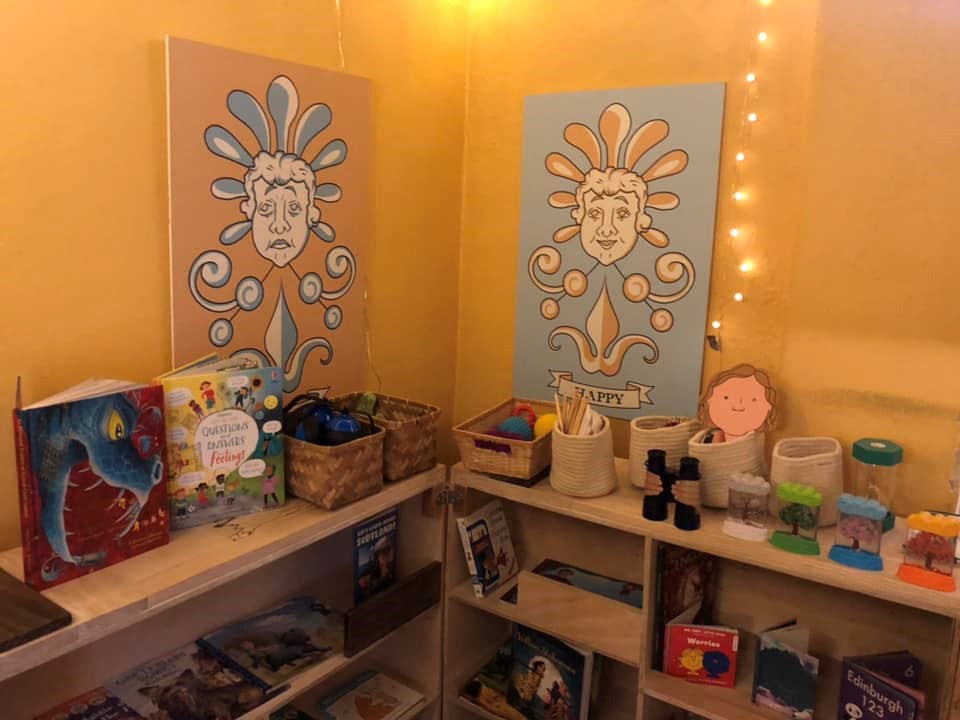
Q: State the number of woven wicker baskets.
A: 3